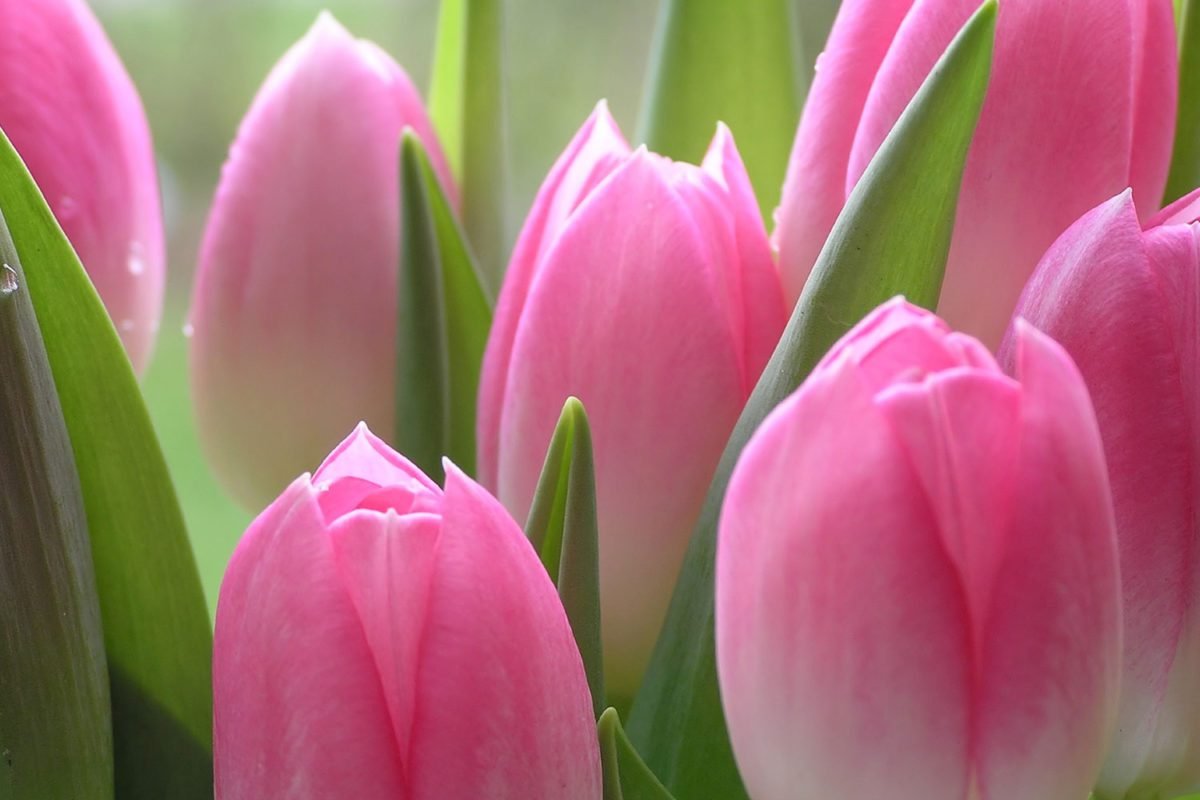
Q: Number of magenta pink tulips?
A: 7